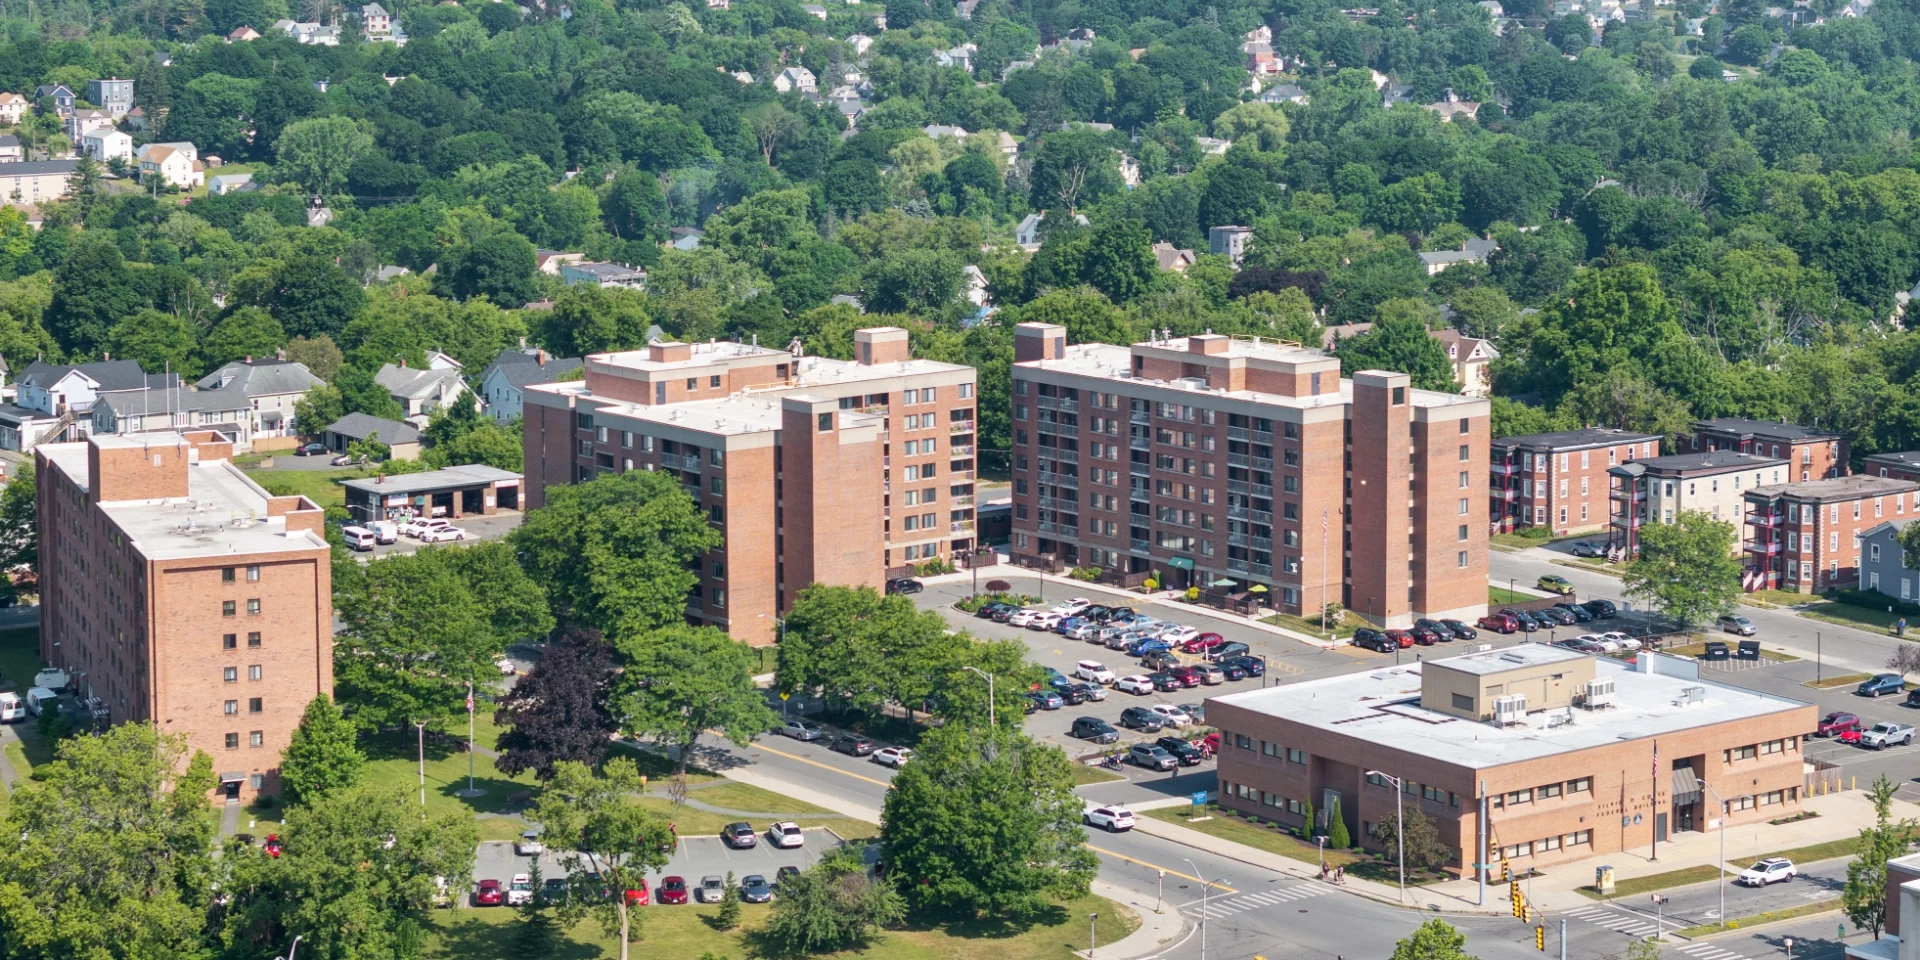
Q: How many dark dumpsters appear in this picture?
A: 2